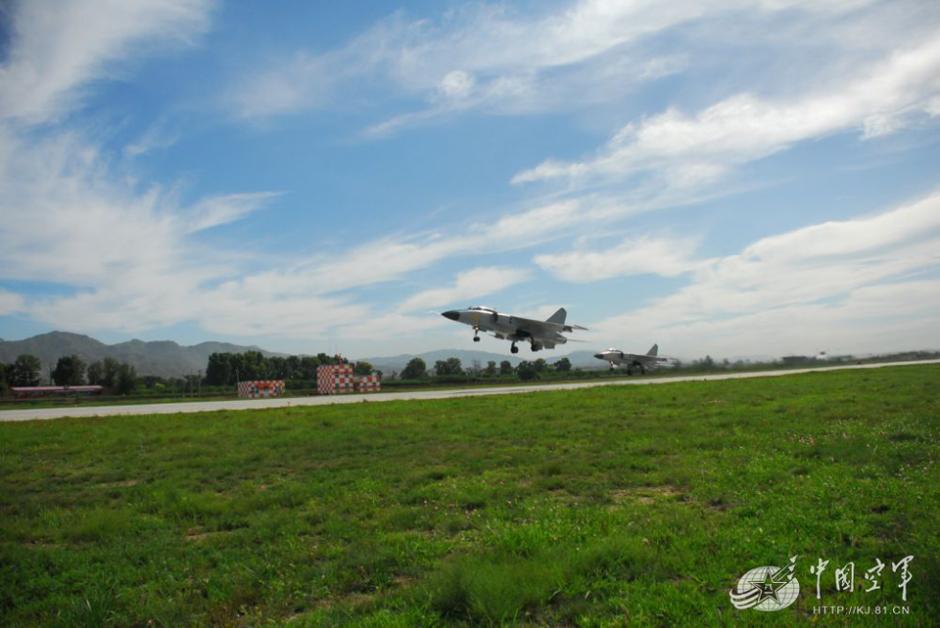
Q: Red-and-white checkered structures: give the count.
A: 3